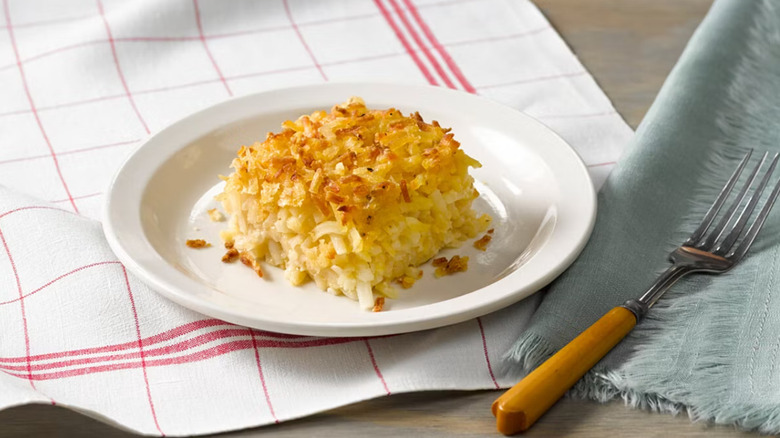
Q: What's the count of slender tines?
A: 4